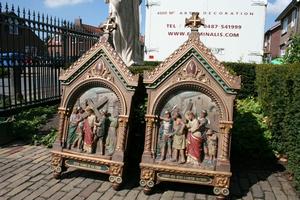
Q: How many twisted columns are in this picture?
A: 4